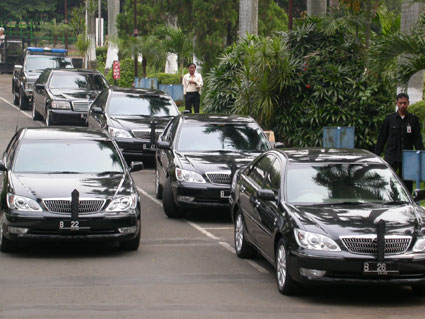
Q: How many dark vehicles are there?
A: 6